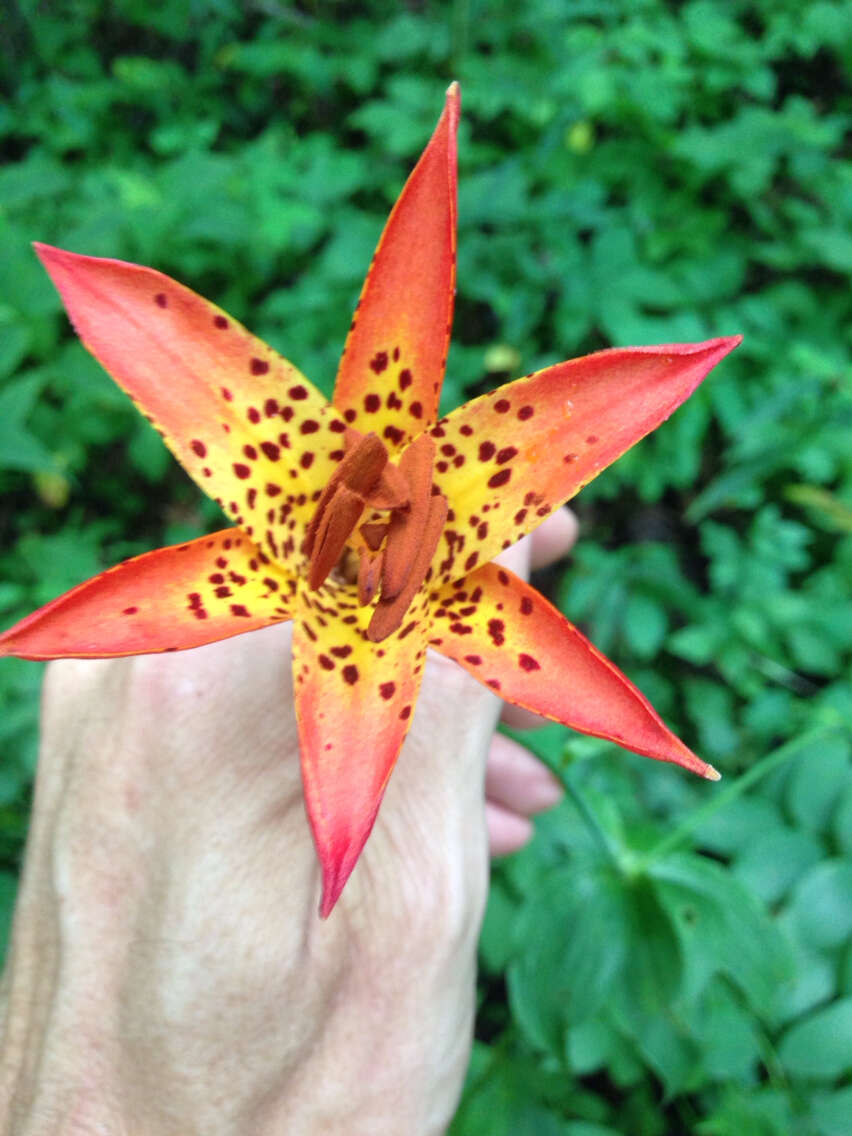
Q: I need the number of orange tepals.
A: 6